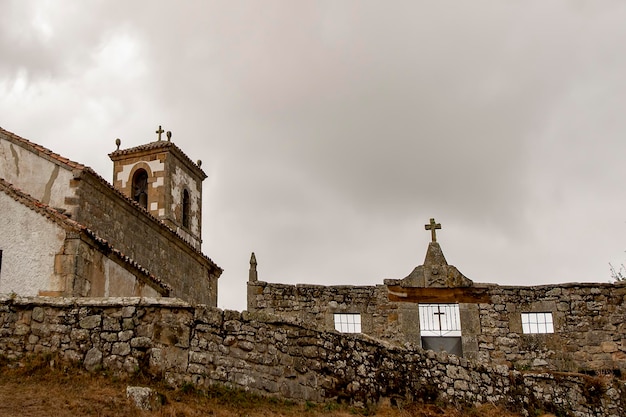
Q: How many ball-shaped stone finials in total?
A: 3